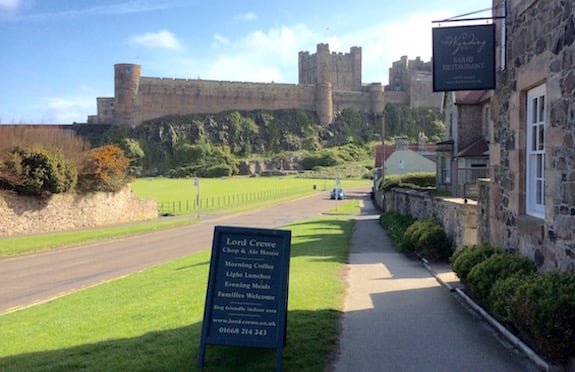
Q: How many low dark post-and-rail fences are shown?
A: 1